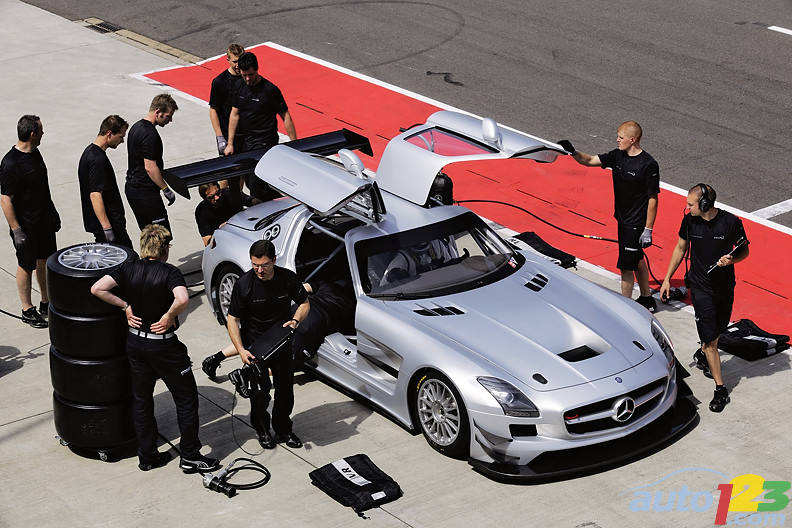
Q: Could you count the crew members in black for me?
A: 11